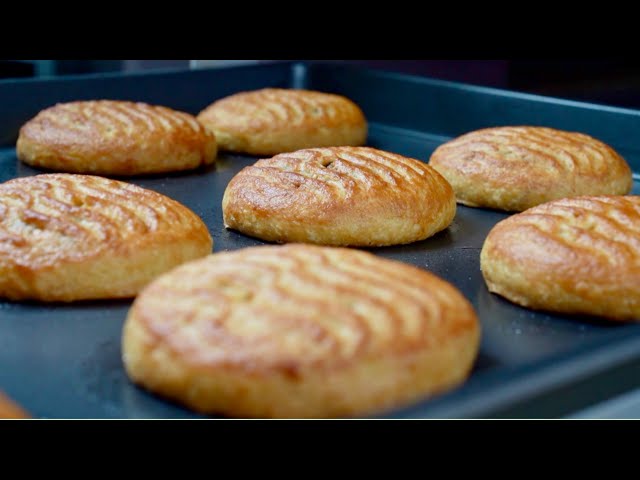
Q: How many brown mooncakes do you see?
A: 7